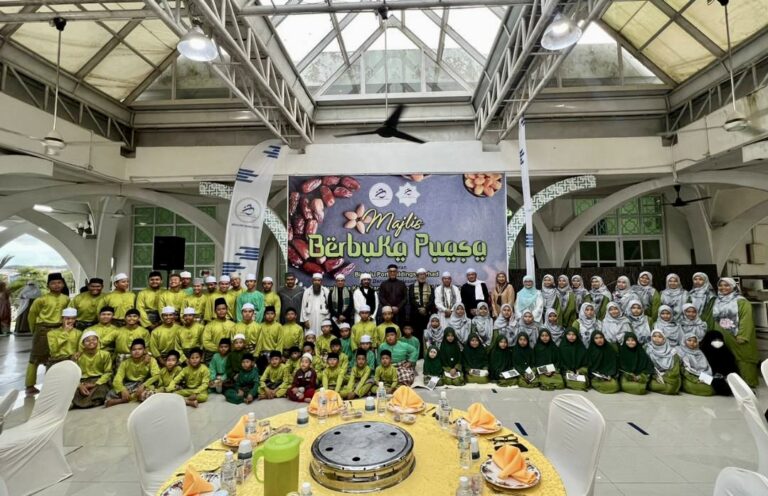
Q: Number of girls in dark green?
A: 9